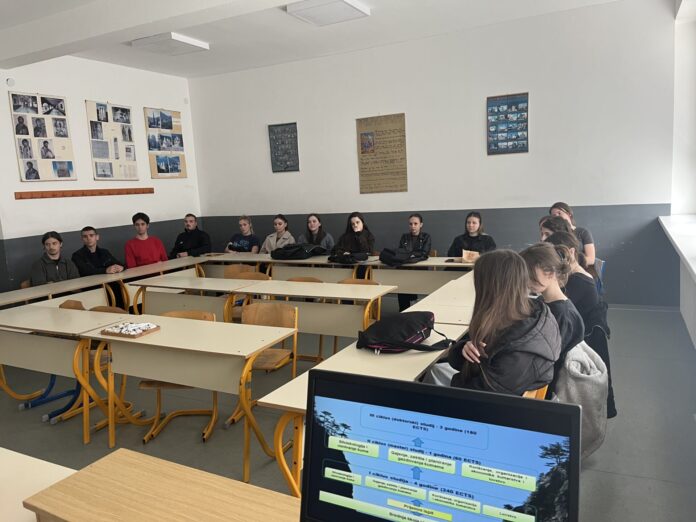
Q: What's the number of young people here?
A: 15